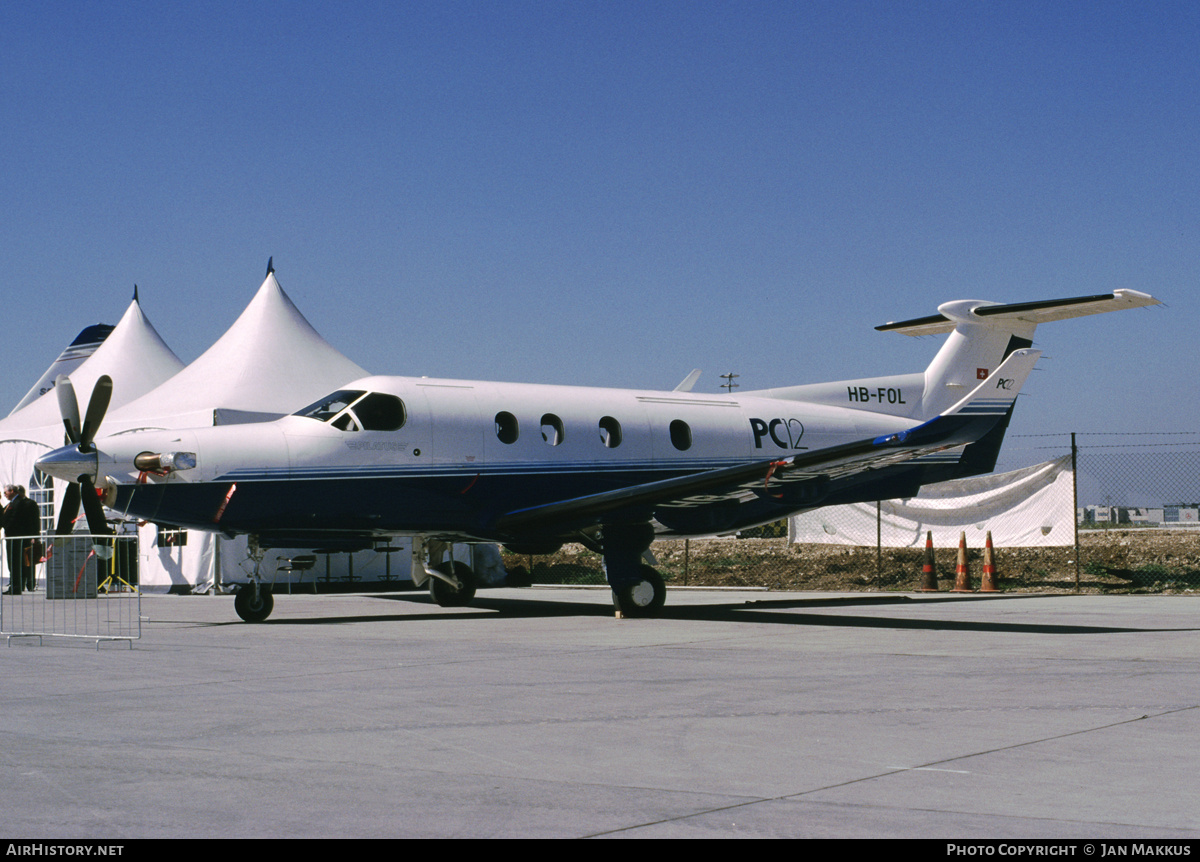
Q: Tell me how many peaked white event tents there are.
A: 2